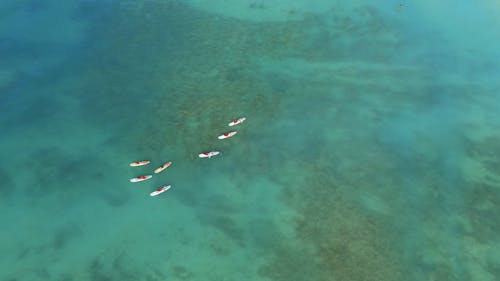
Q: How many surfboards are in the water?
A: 7